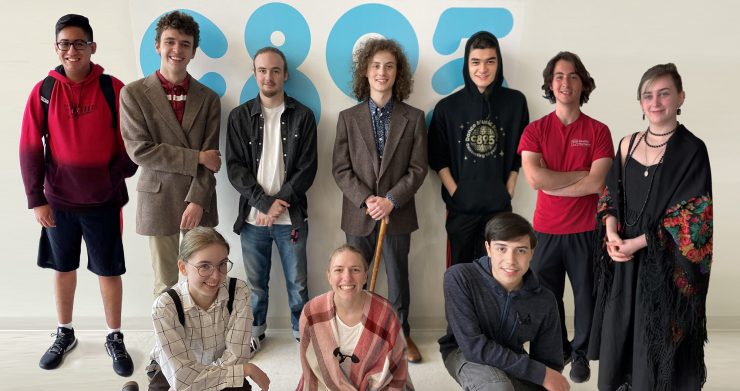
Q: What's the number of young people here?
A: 10